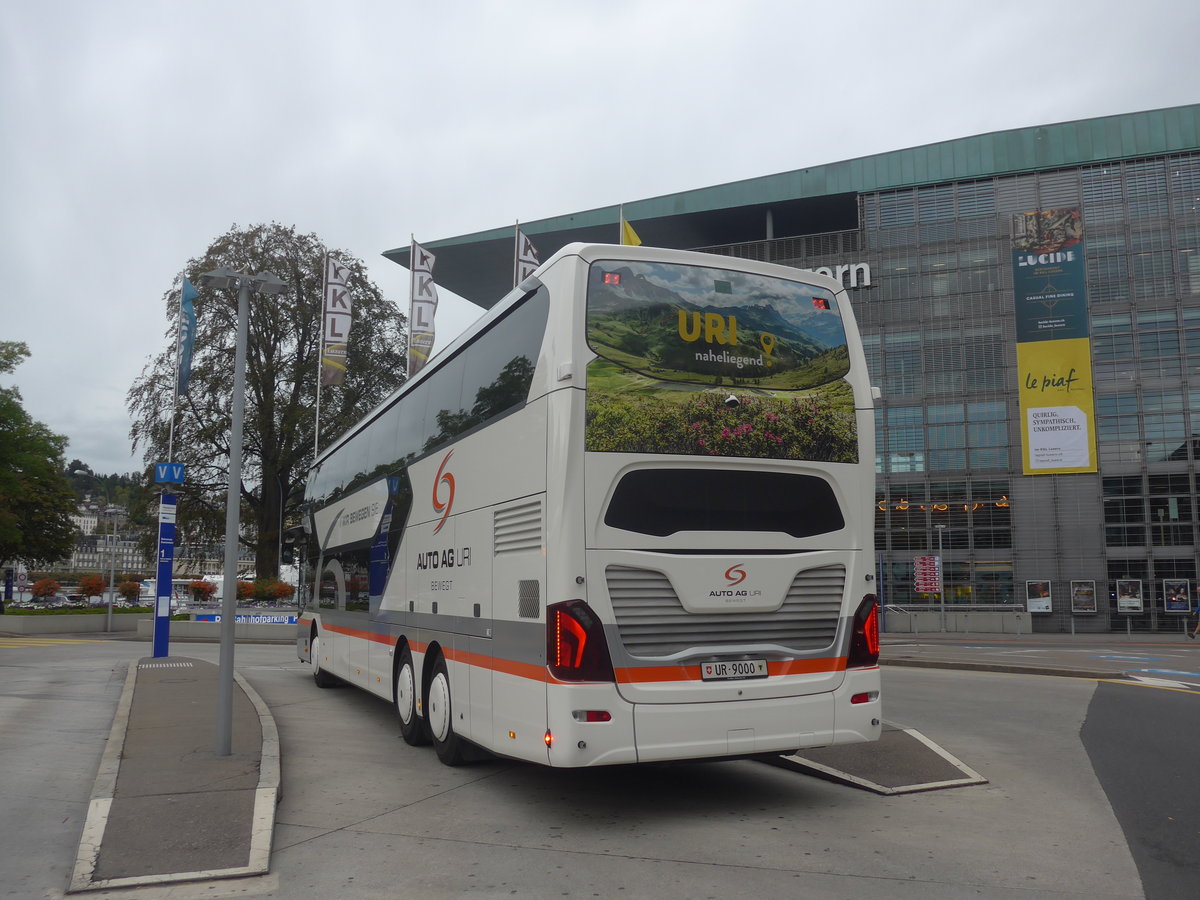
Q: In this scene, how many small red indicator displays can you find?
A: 2